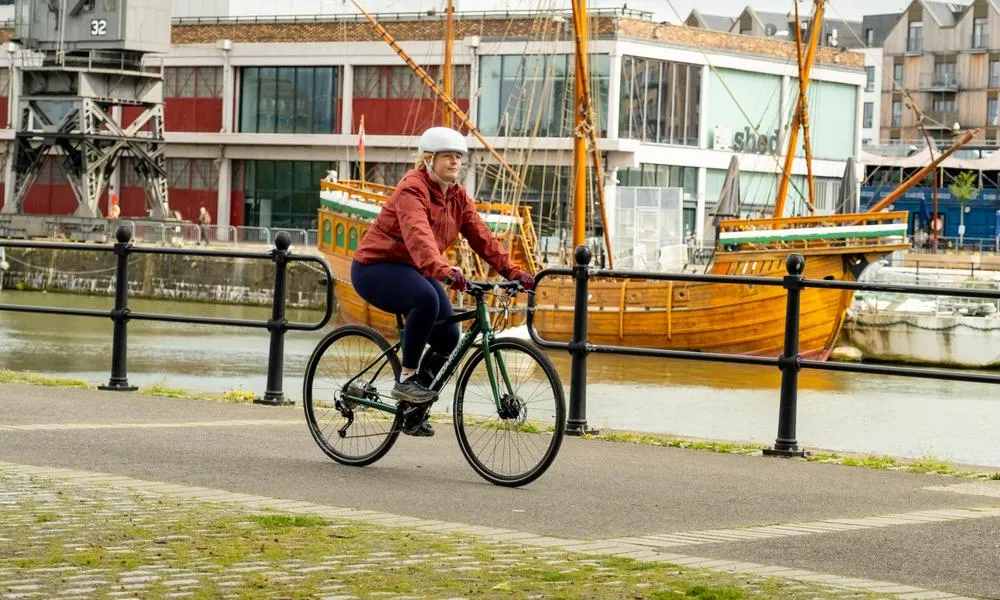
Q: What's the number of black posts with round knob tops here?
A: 4